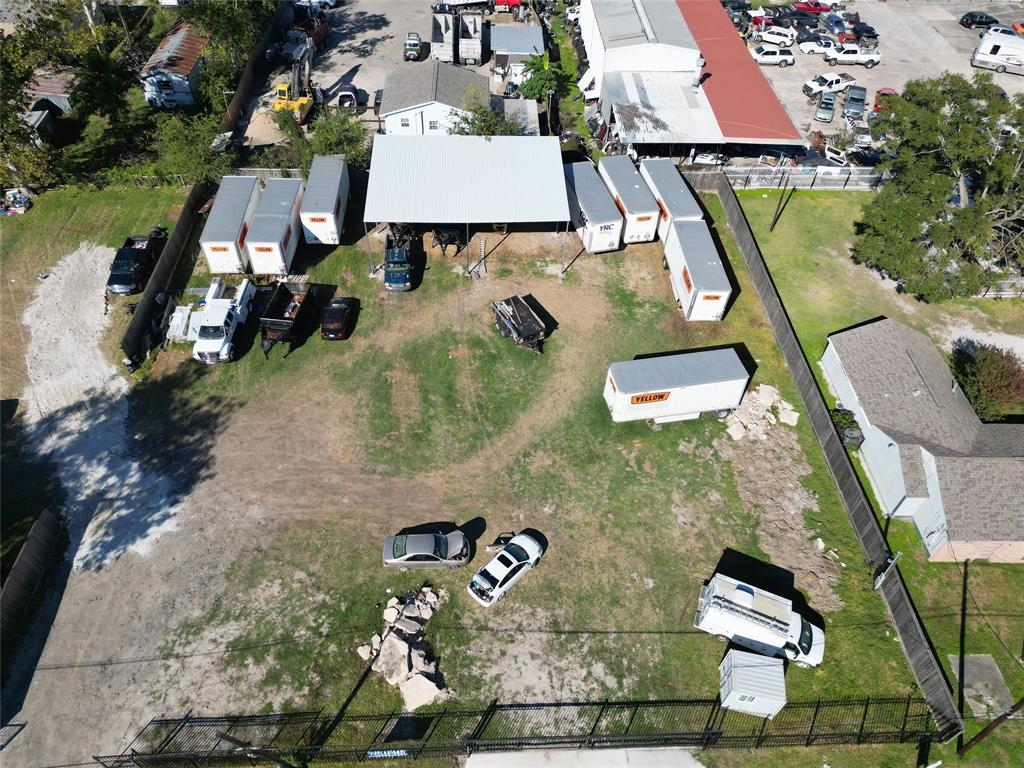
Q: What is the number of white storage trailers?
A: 8